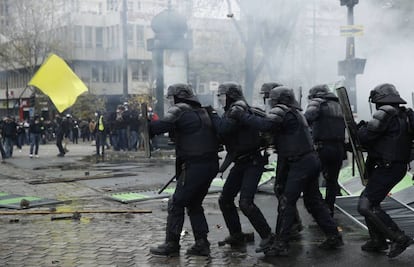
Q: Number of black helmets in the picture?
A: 6